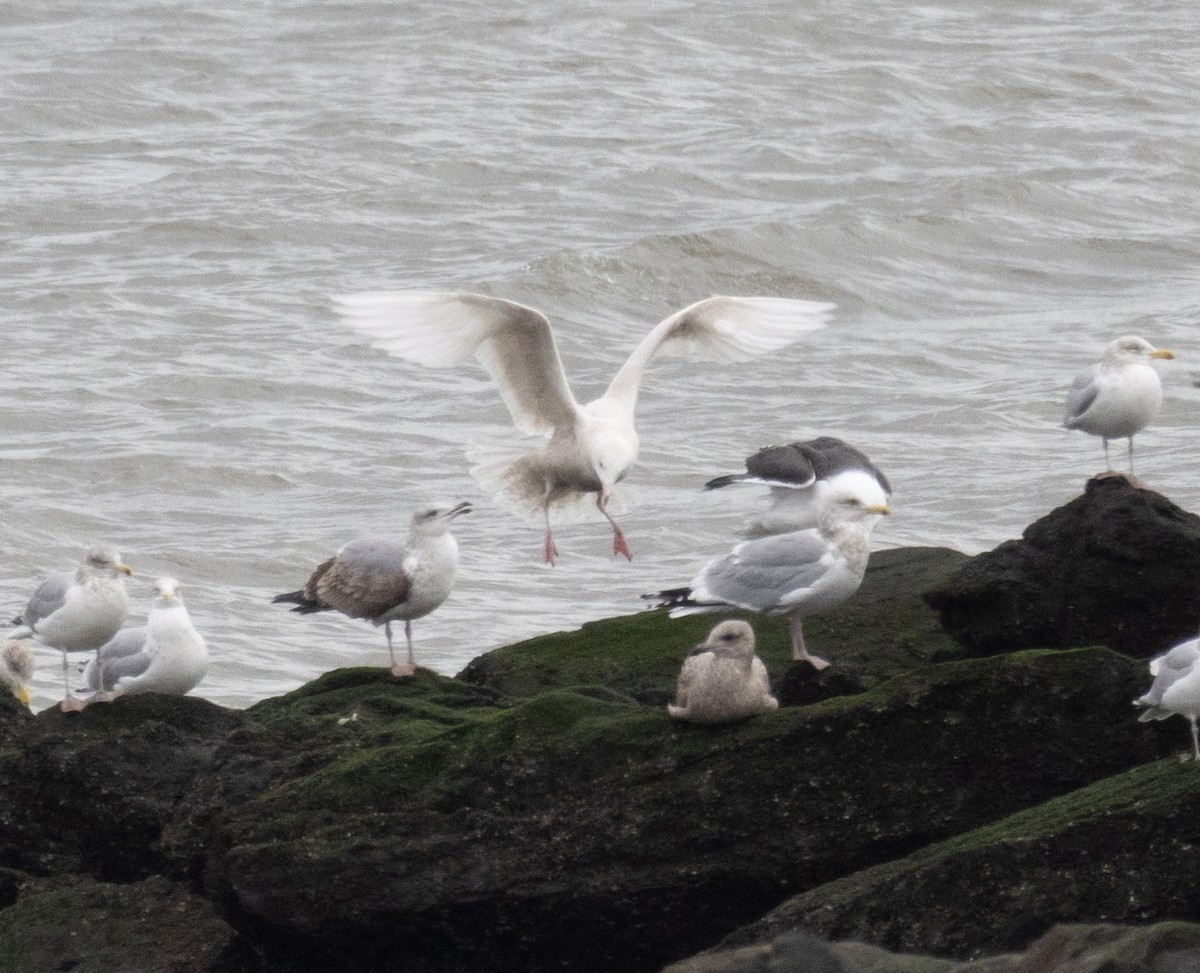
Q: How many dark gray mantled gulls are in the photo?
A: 1